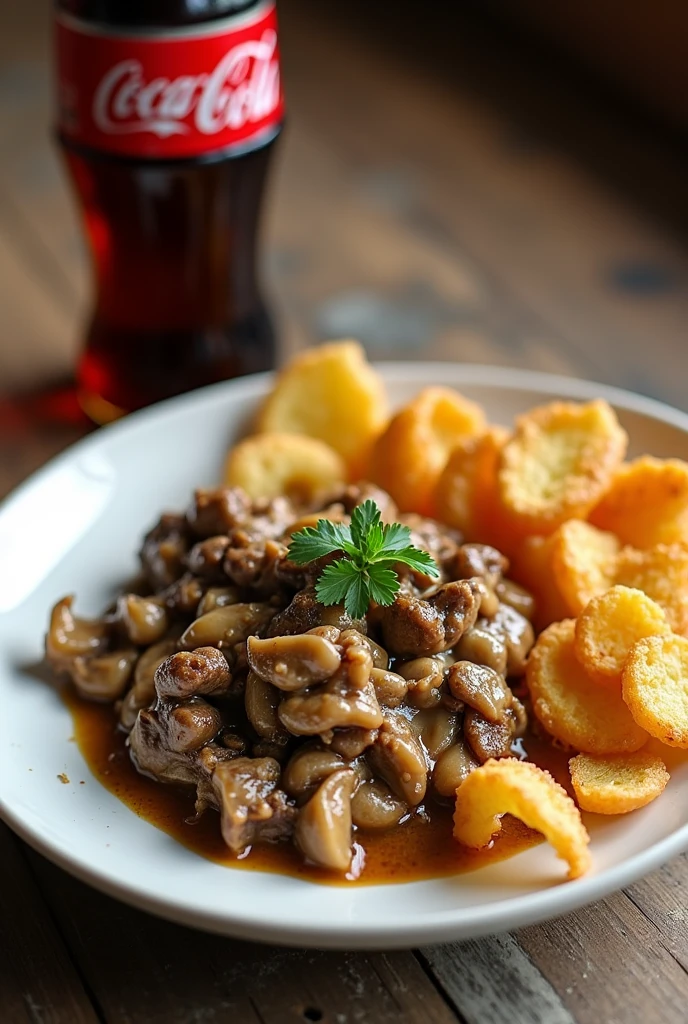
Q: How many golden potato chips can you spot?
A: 13